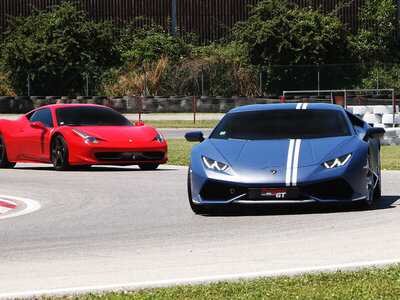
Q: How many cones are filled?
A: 0